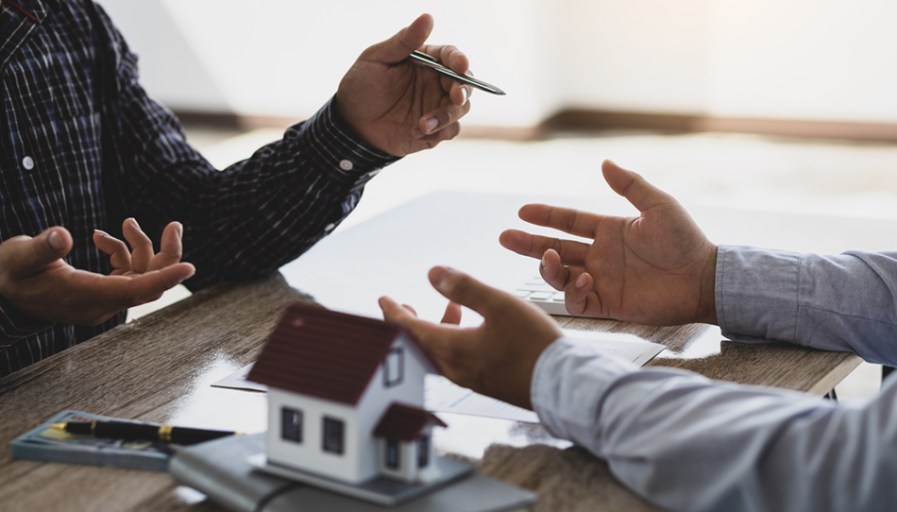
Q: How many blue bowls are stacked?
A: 0